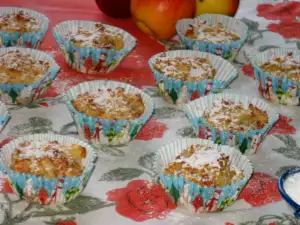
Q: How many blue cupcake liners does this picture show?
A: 11